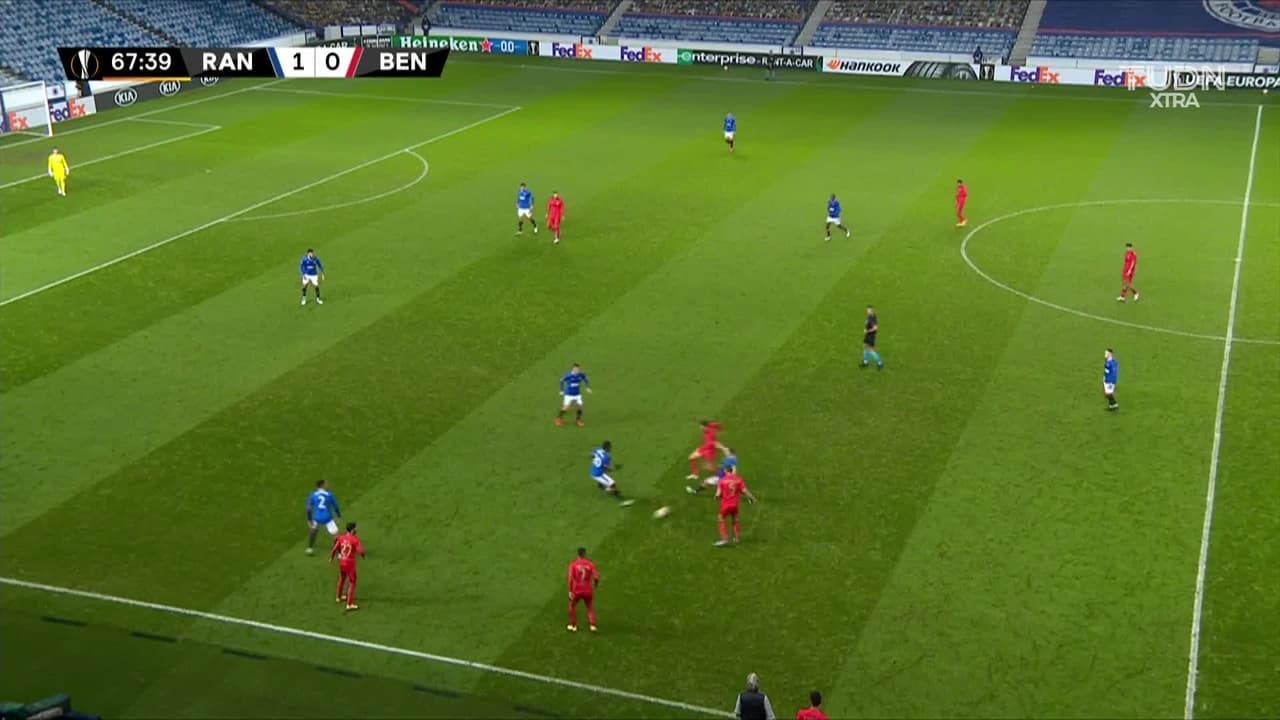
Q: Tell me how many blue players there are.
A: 9